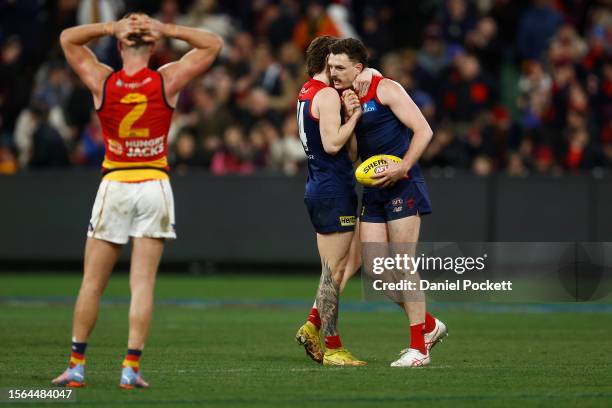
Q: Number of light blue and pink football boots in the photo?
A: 2